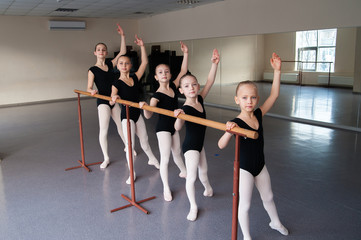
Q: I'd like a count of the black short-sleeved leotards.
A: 5